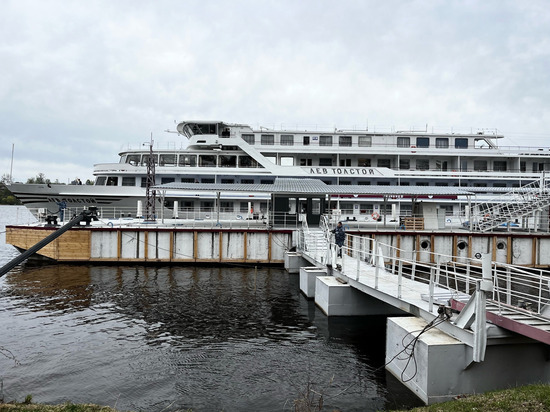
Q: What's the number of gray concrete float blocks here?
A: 4